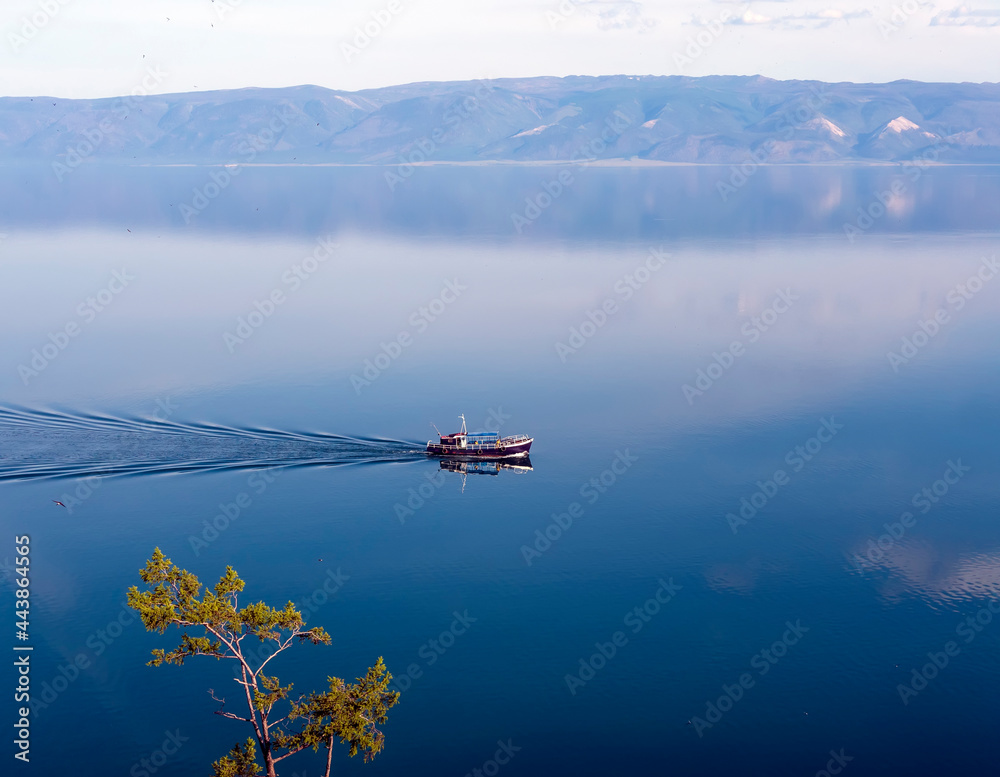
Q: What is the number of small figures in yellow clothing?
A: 2